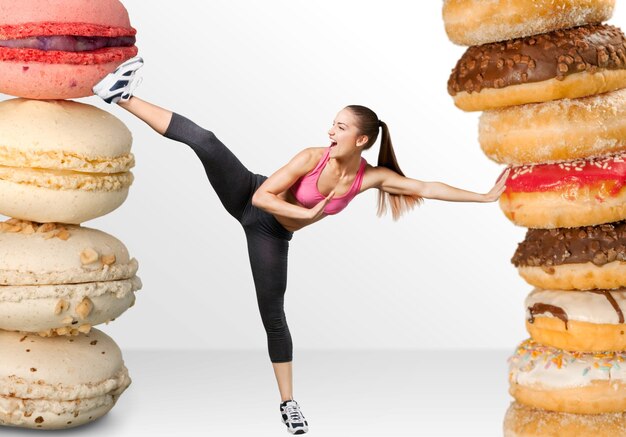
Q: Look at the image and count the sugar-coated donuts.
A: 3